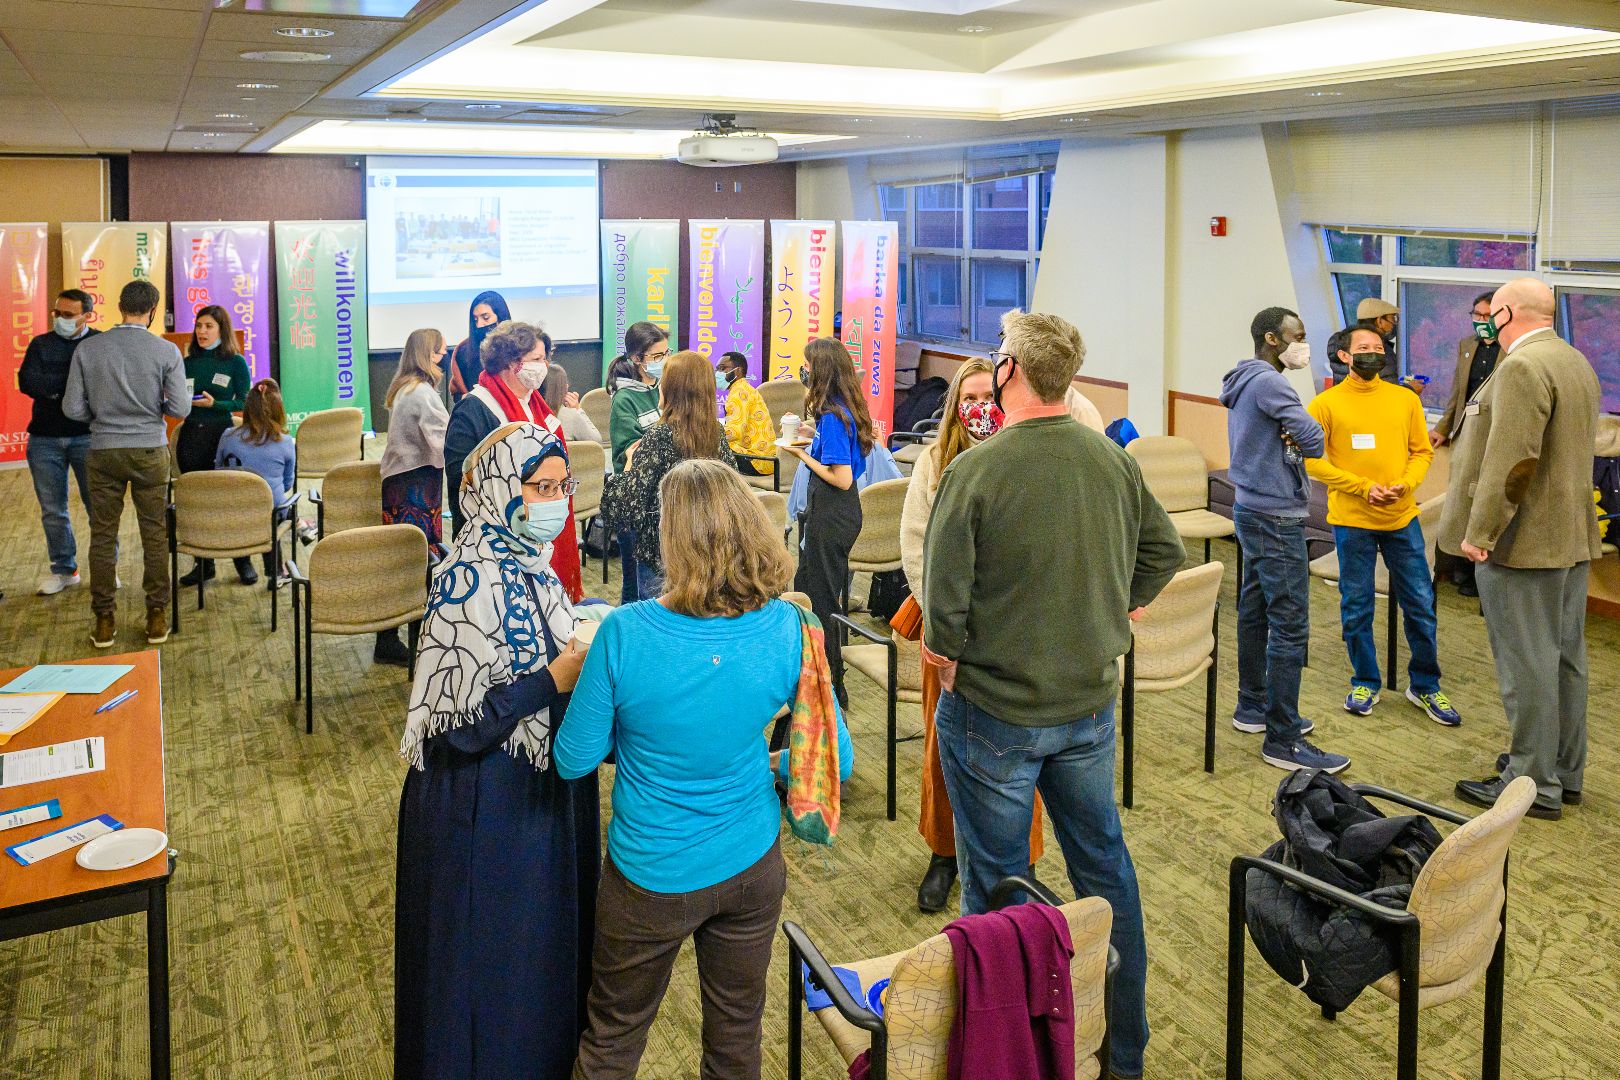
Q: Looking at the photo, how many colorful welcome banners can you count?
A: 8